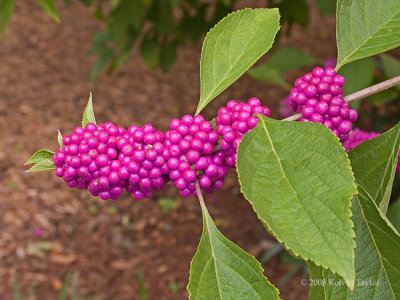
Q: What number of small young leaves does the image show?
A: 4